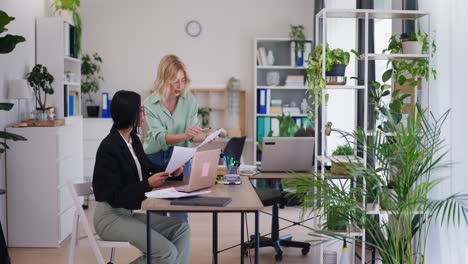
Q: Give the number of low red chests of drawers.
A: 0